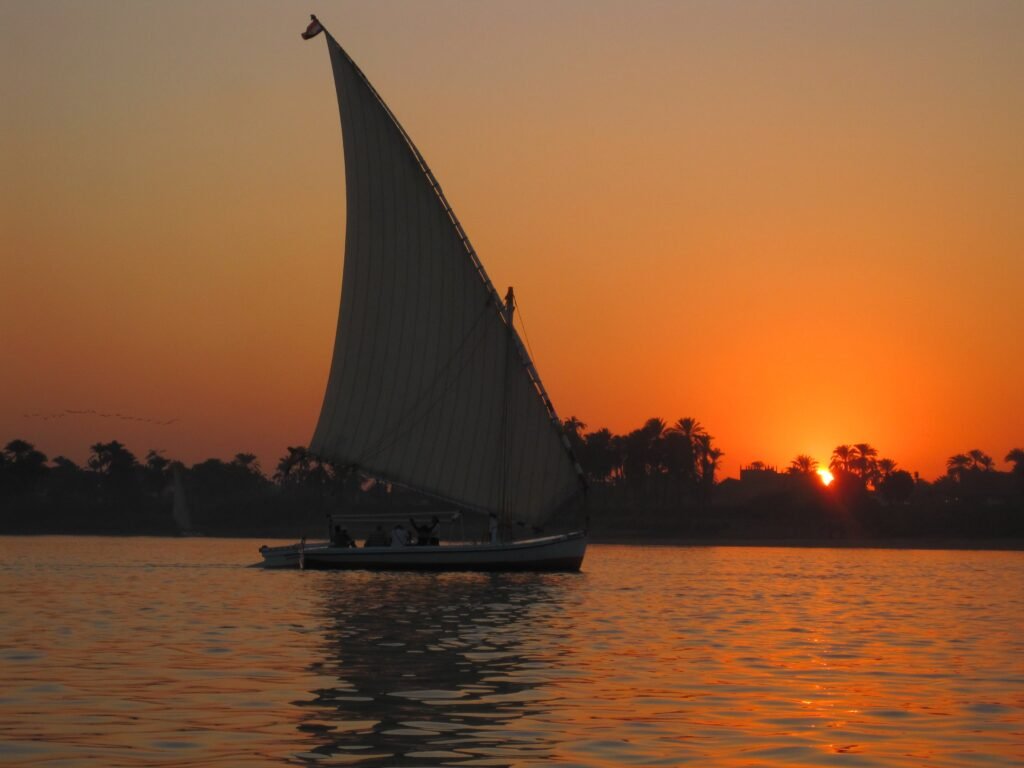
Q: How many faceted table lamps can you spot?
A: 0